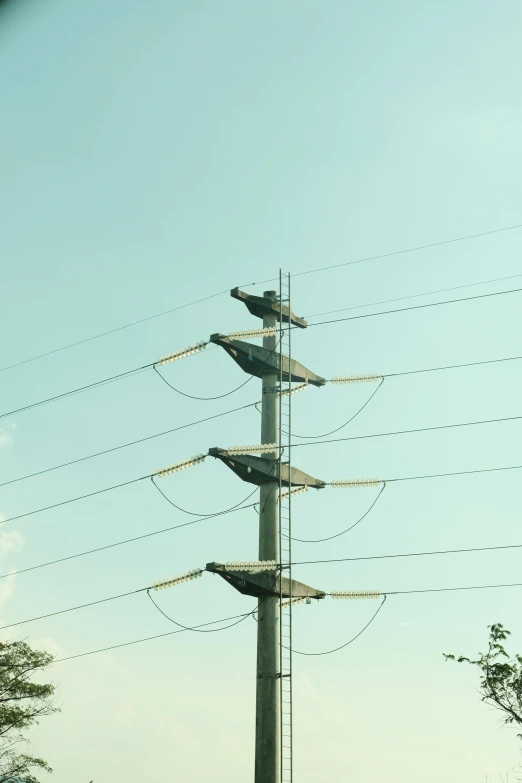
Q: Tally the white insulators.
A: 12